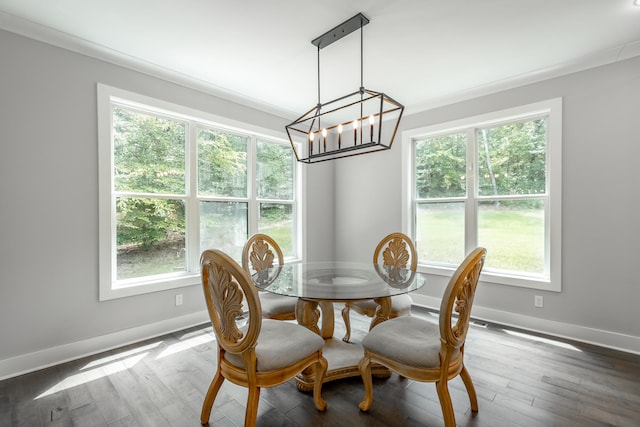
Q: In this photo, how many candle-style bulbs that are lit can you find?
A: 5